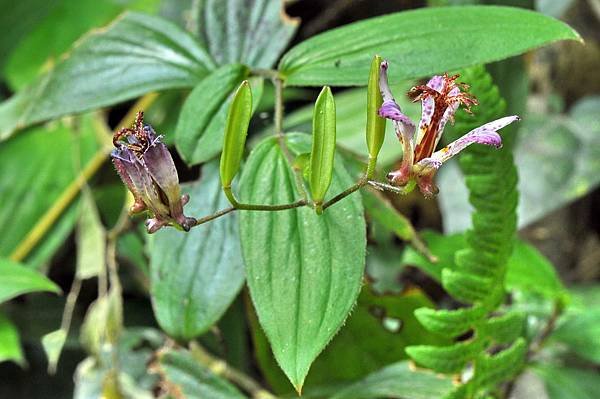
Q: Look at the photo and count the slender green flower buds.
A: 3